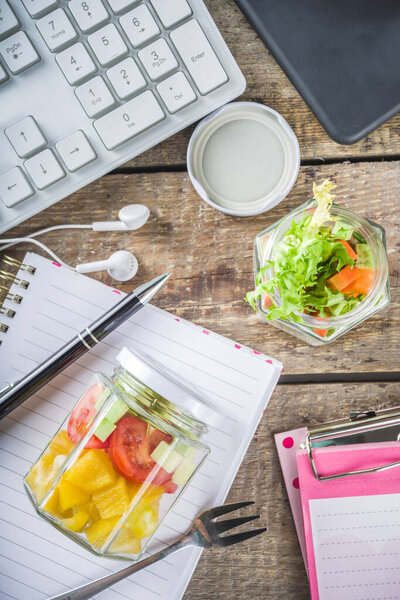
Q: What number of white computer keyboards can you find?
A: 1